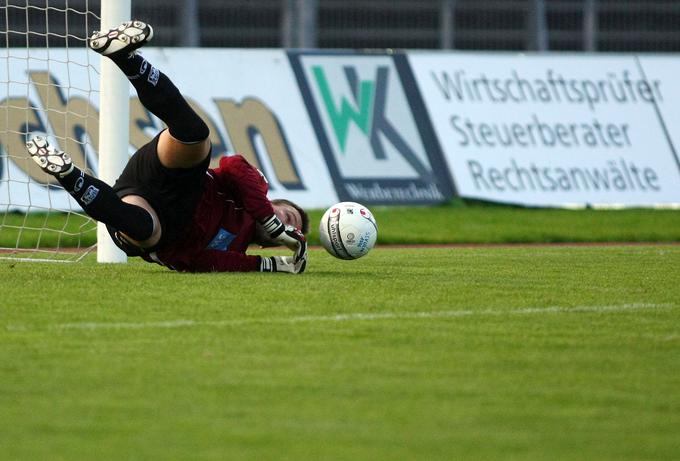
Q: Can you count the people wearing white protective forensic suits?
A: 0